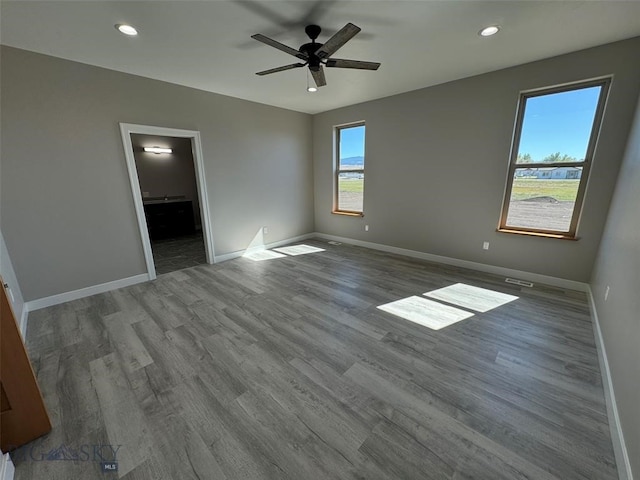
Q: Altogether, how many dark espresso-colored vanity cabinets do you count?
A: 1